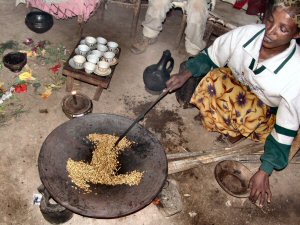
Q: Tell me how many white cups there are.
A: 11